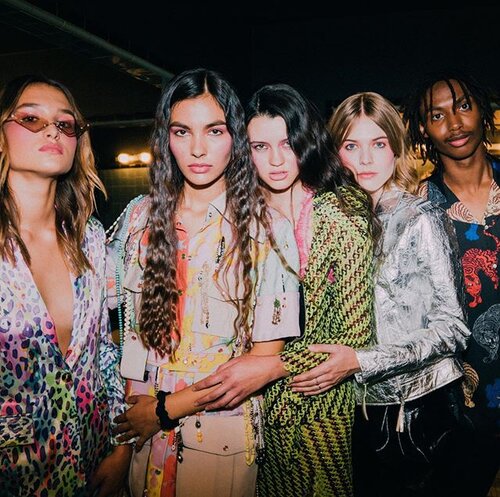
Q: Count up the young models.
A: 5